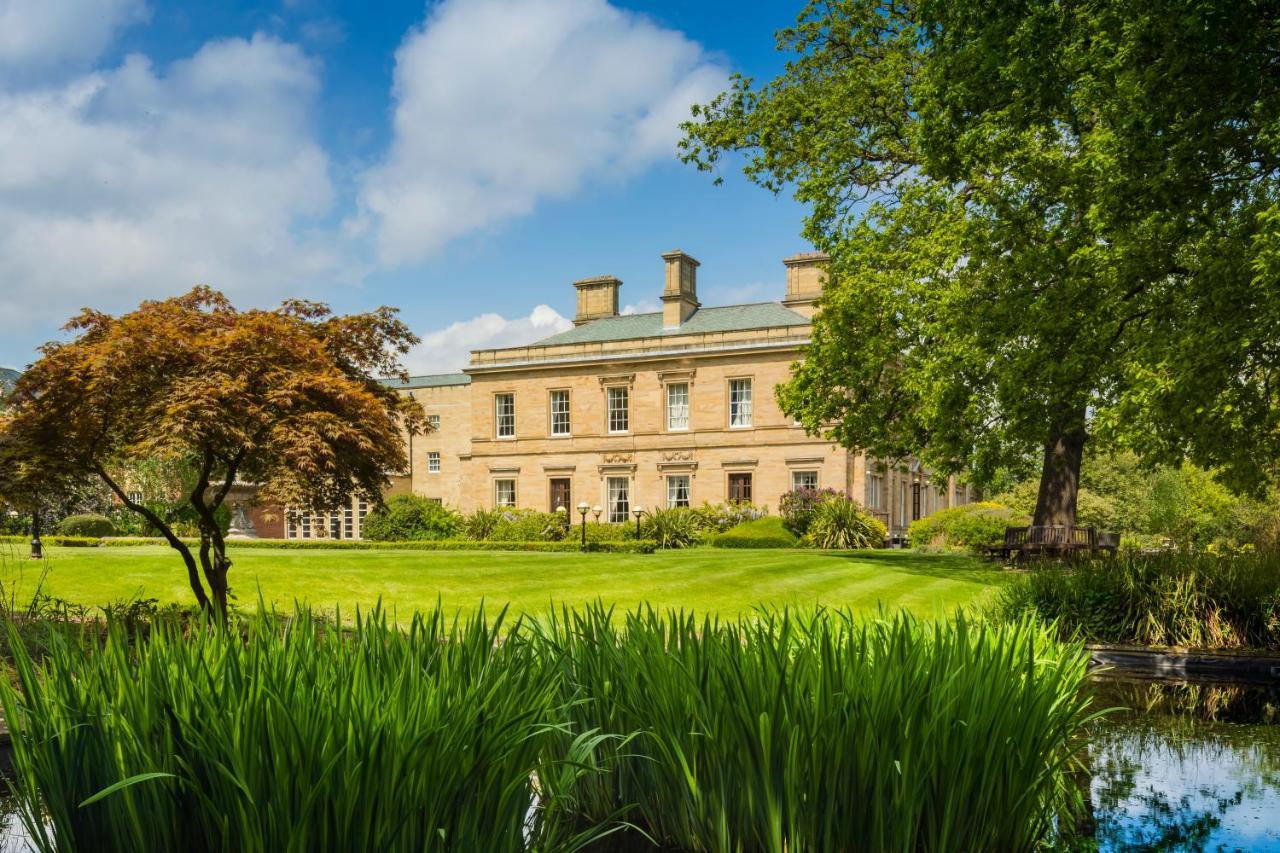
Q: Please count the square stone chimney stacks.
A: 3